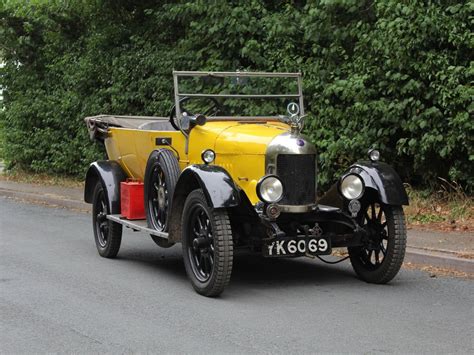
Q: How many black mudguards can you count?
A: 3